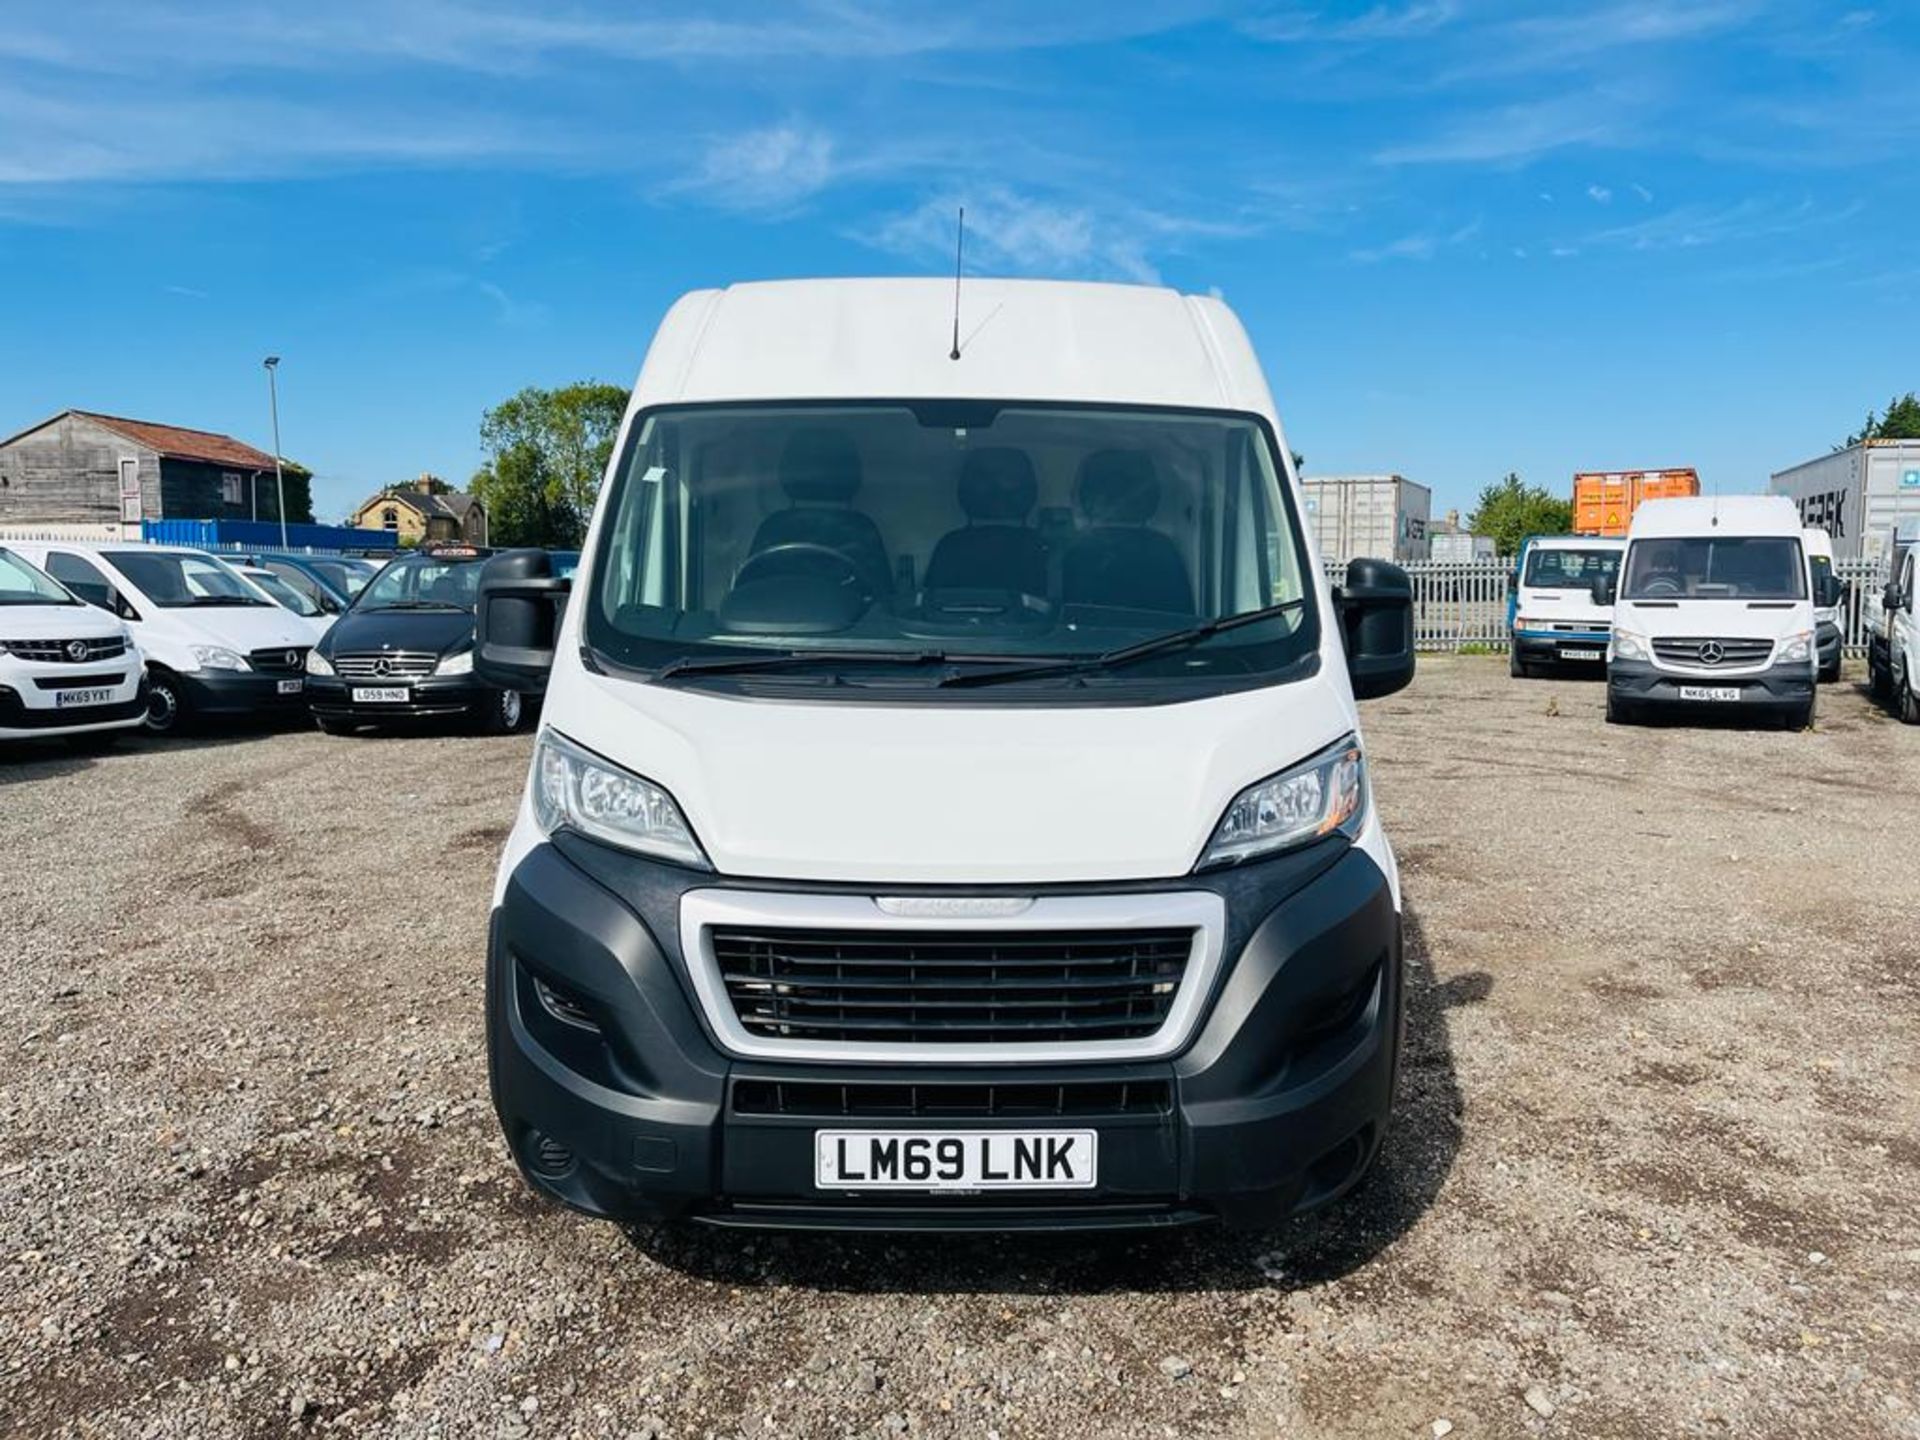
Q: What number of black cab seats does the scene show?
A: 3